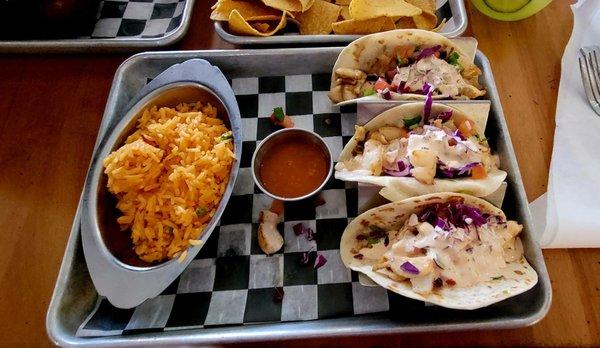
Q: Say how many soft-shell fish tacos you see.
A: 3